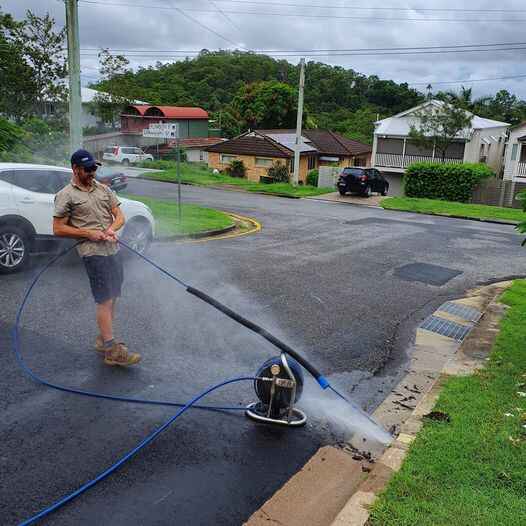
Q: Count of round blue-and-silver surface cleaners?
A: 1